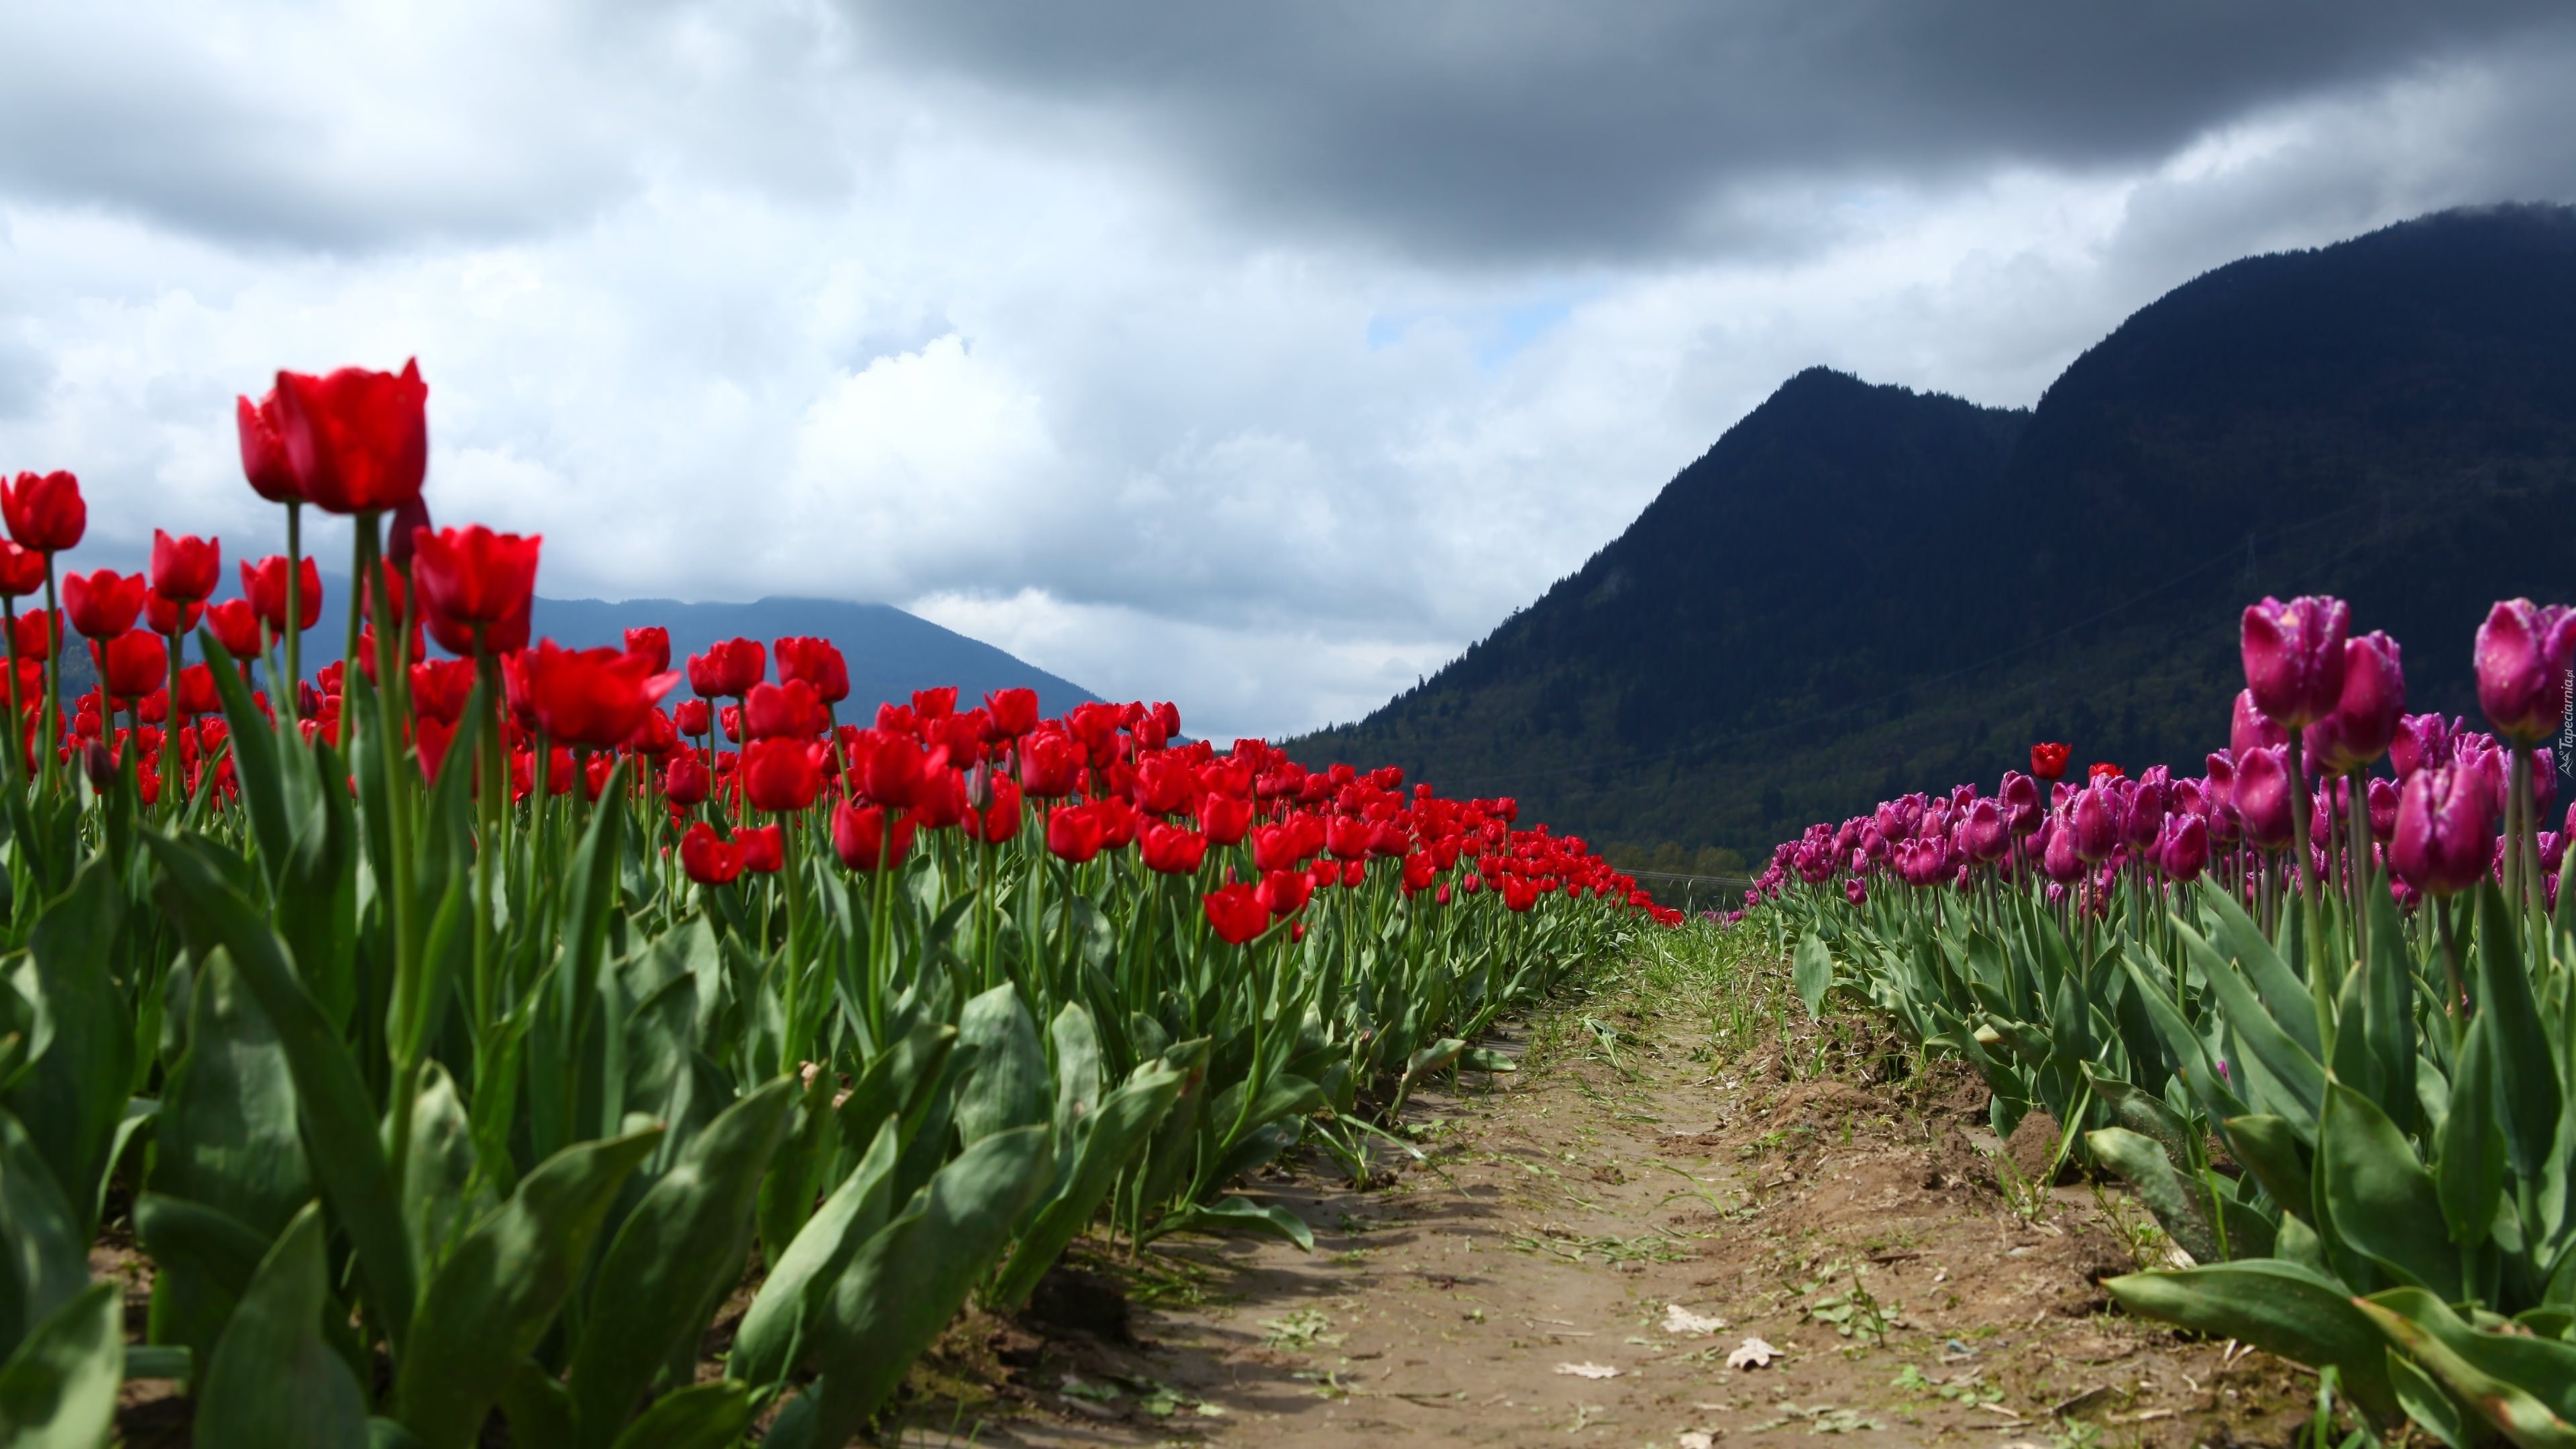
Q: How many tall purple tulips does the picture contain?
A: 3